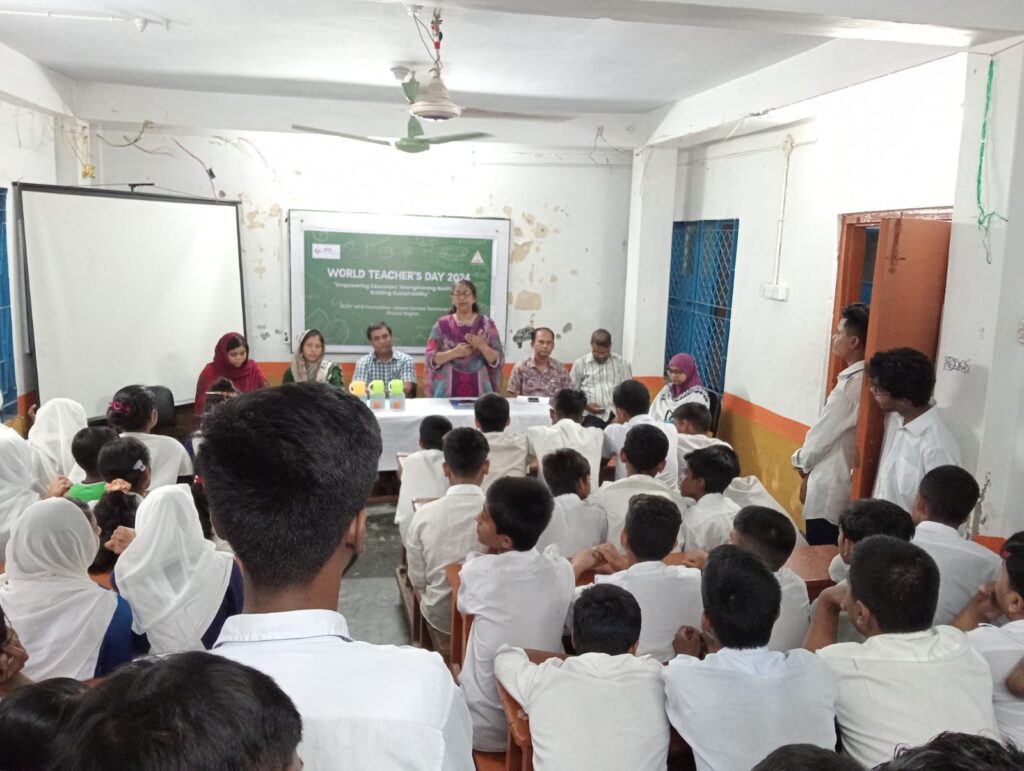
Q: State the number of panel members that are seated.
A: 6